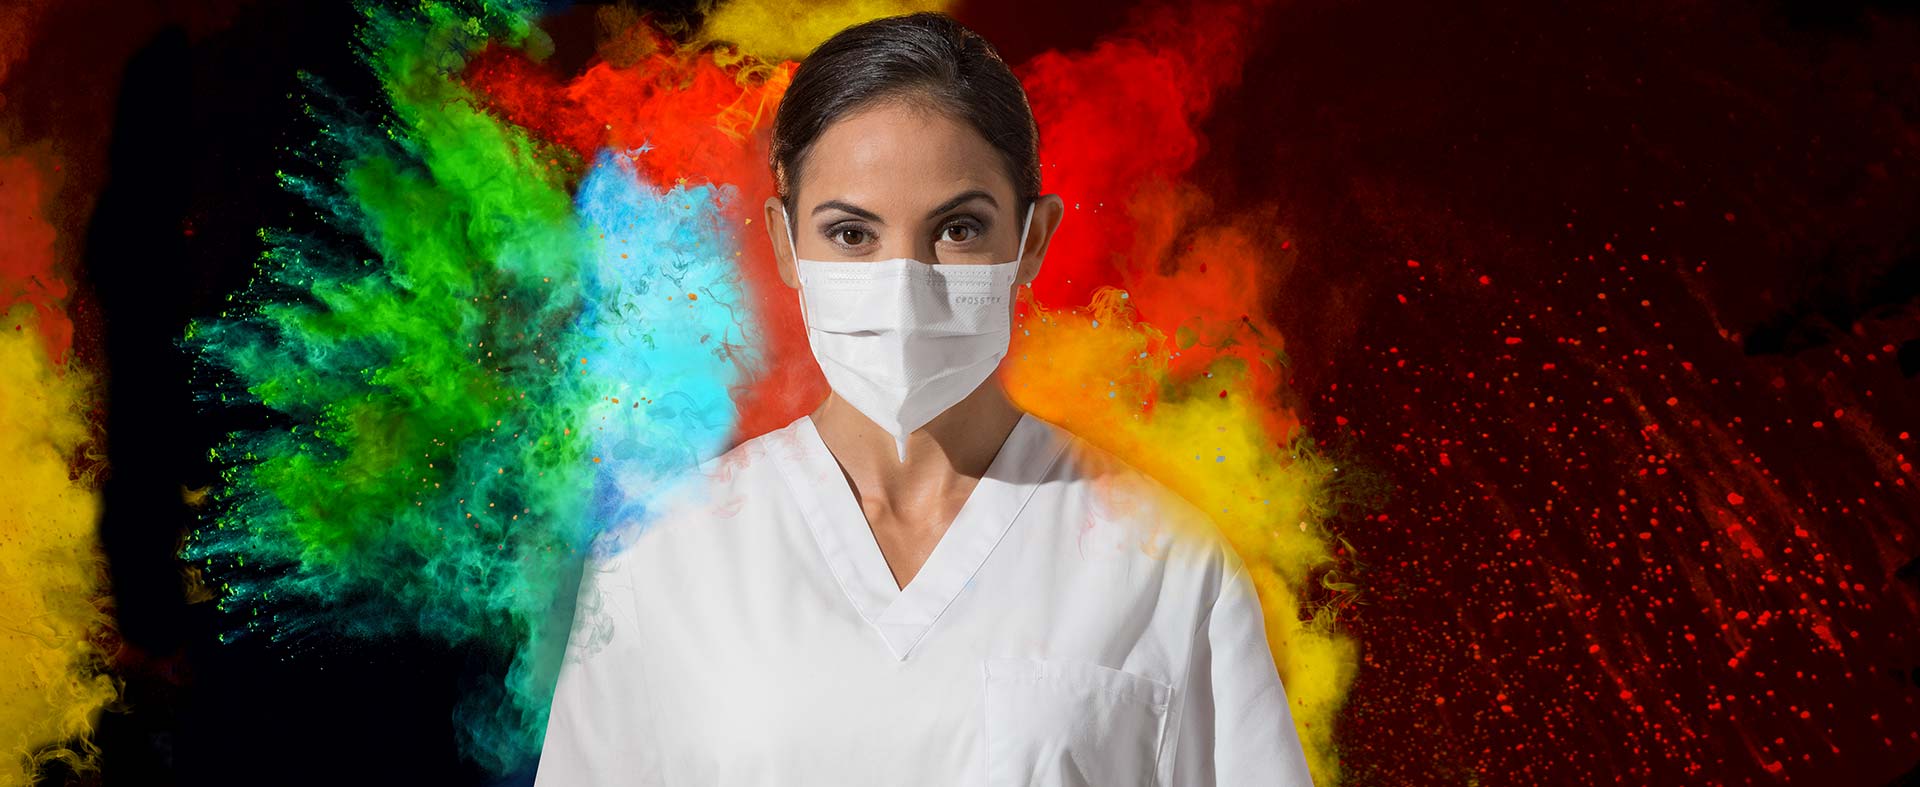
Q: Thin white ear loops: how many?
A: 2